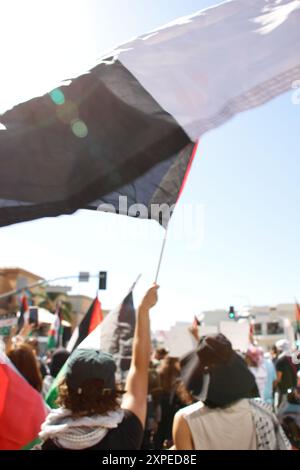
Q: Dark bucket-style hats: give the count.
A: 1